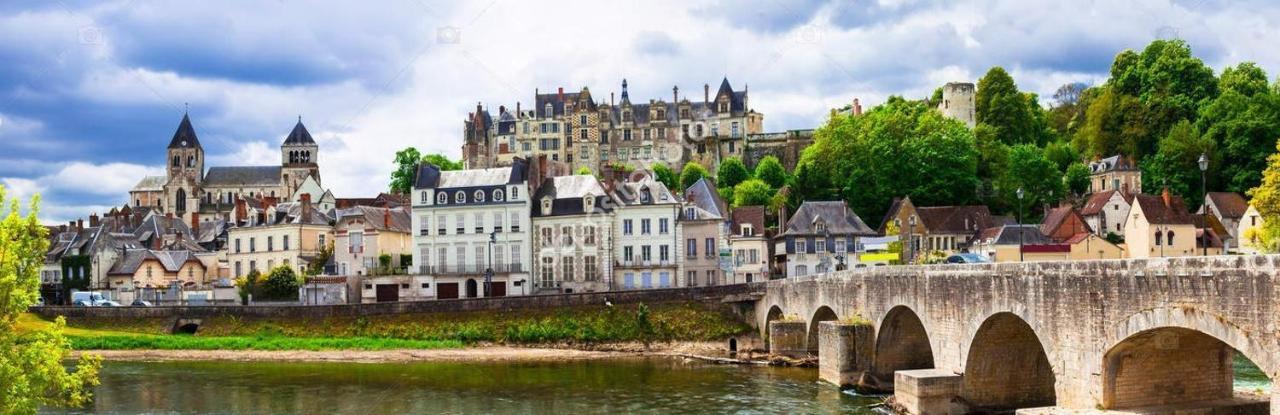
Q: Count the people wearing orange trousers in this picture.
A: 0